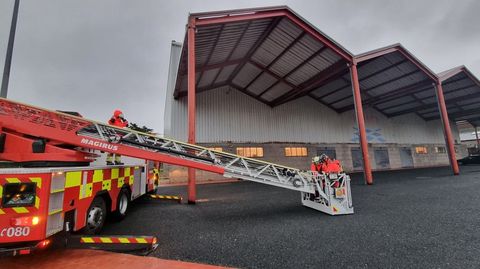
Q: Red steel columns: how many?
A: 3